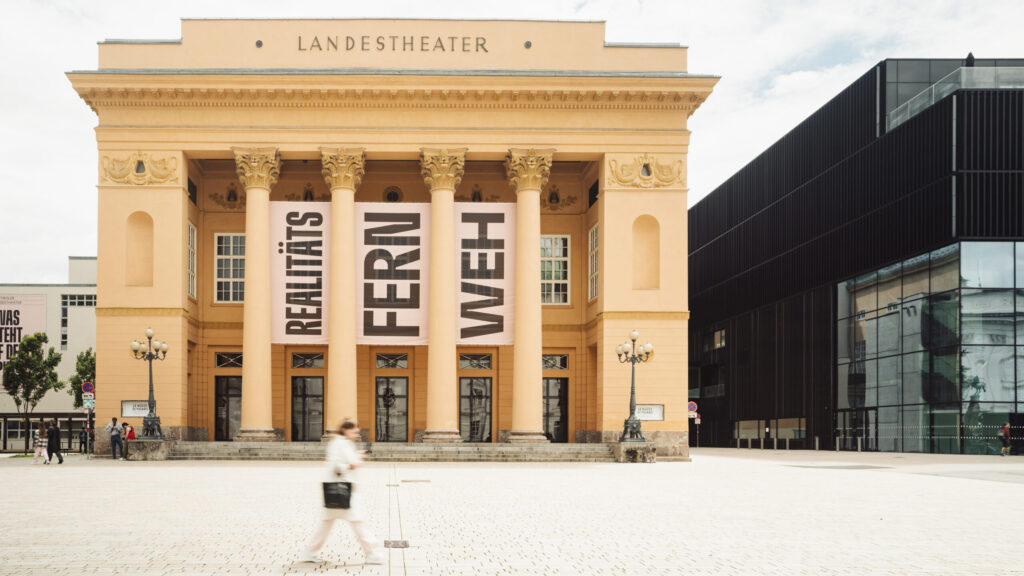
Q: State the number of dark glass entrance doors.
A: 5